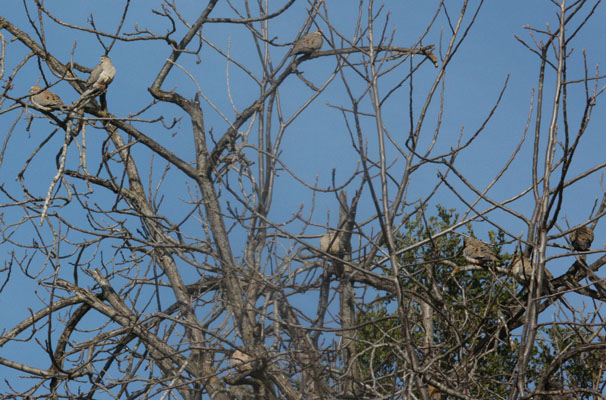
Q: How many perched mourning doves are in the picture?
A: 8